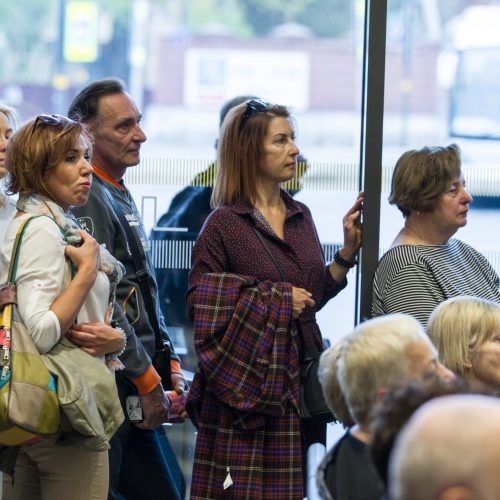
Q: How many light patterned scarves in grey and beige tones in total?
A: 1